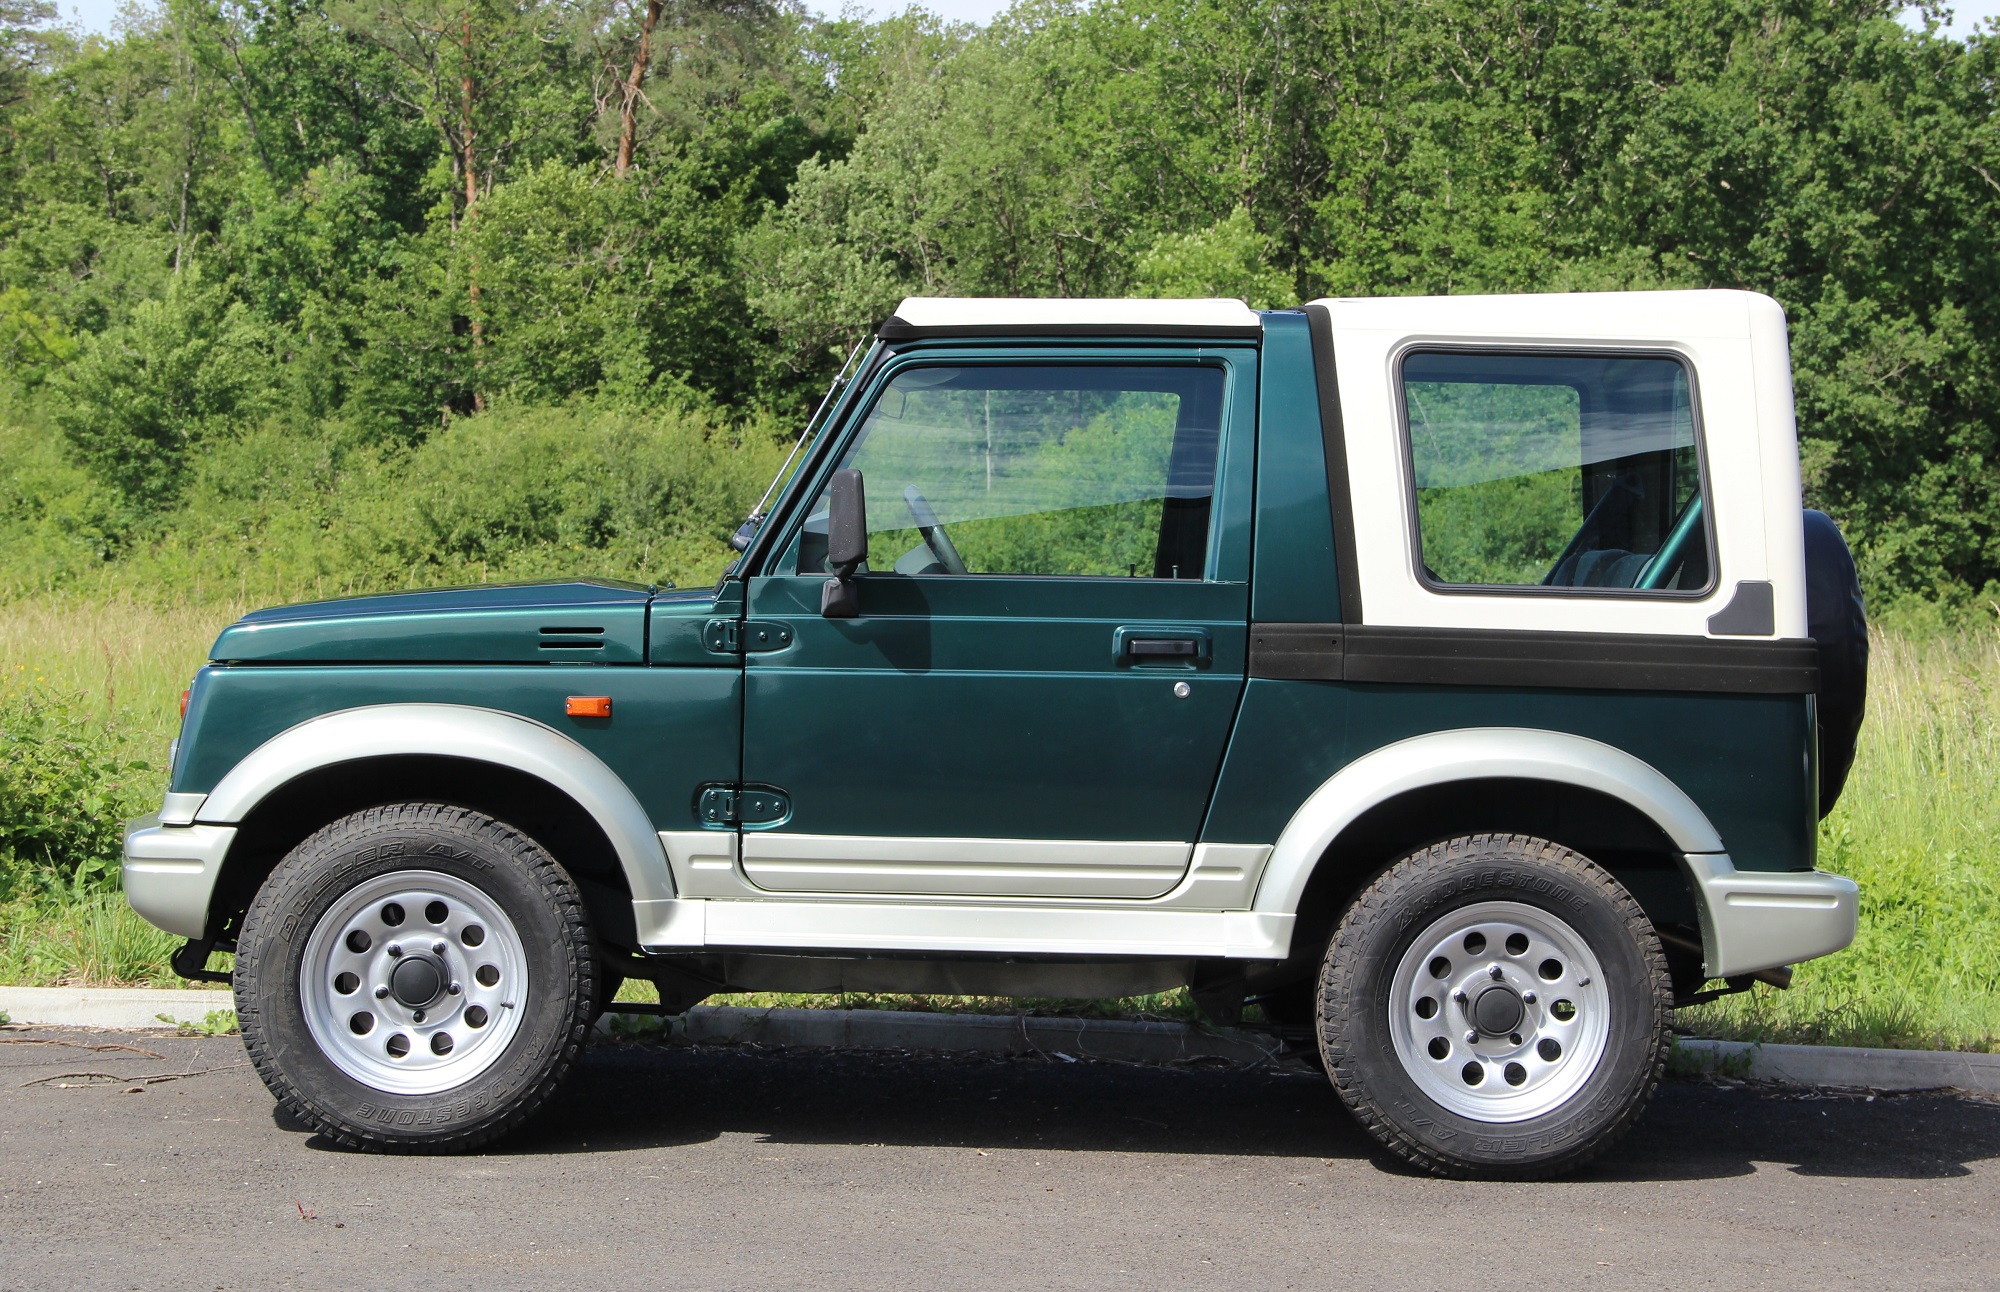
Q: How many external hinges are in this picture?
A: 2